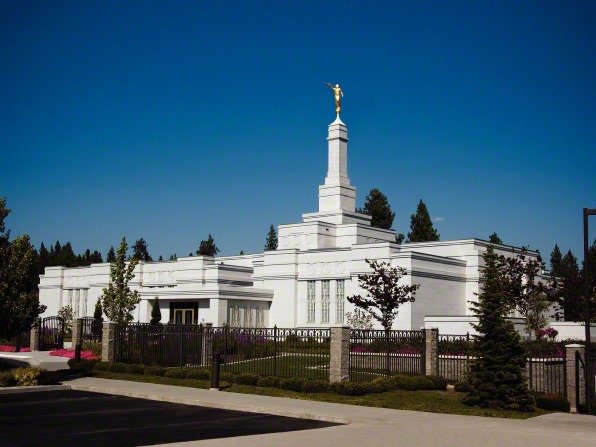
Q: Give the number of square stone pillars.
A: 7